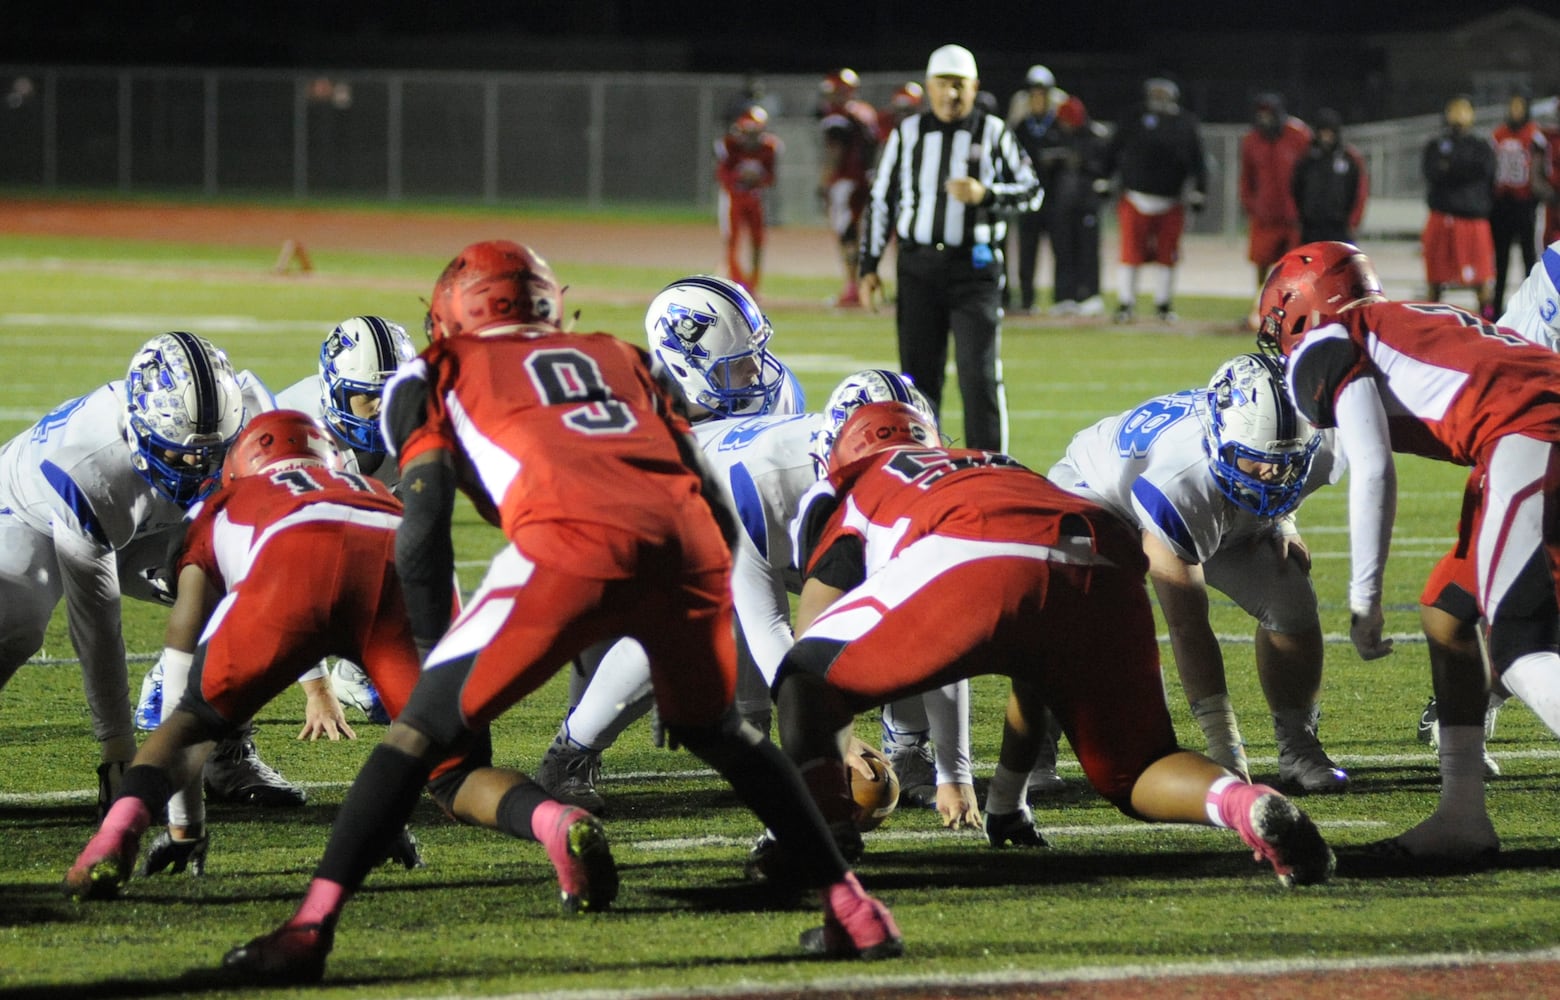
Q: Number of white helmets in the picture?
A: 5